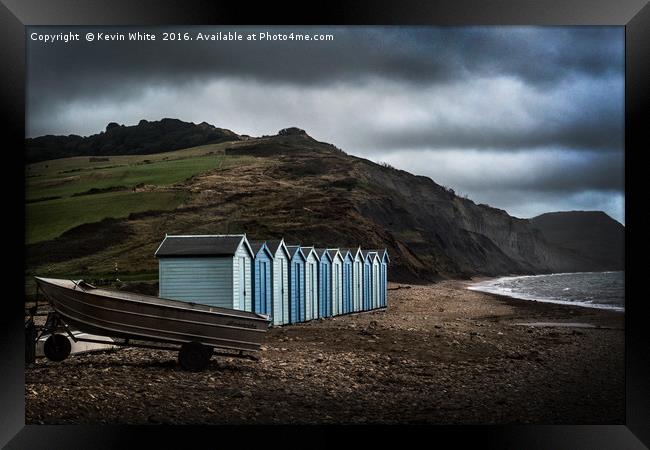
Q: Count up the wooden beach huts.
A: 12